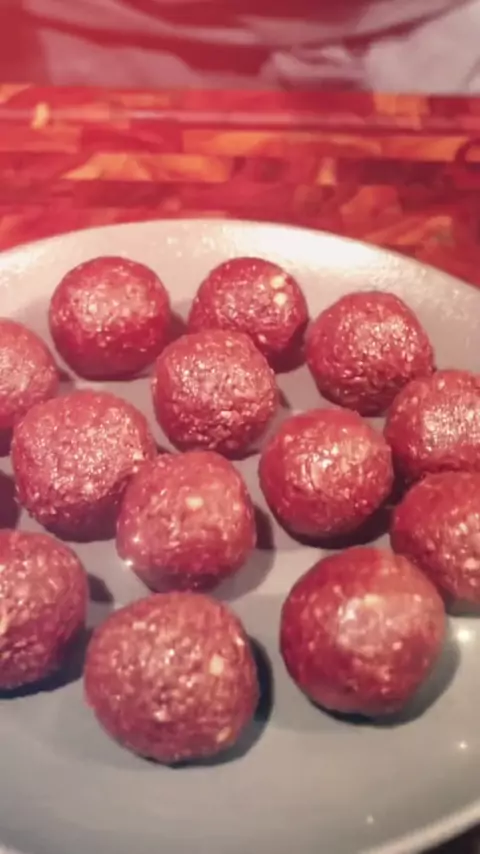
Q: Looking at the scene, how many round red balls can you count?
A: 13